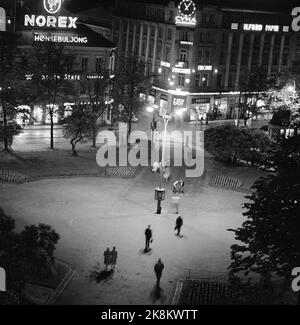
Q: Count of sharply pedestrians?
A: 5